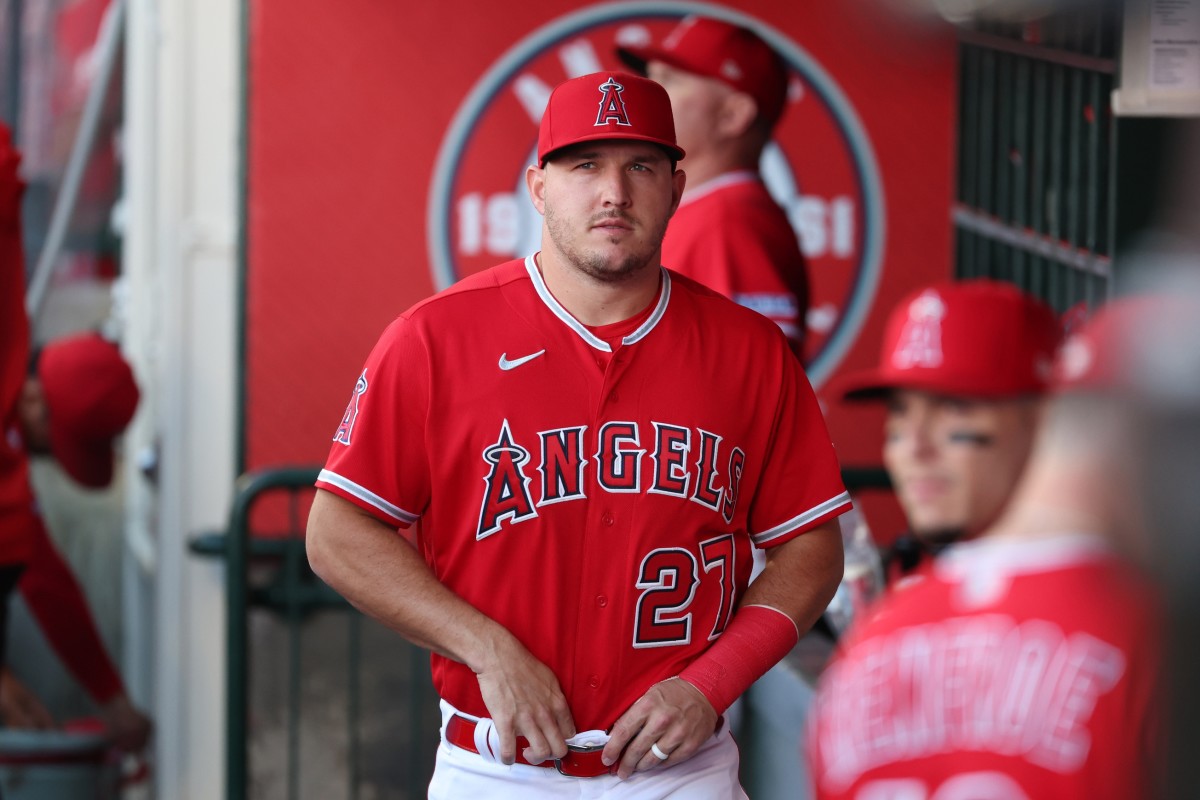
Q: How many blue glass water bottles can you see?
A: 0